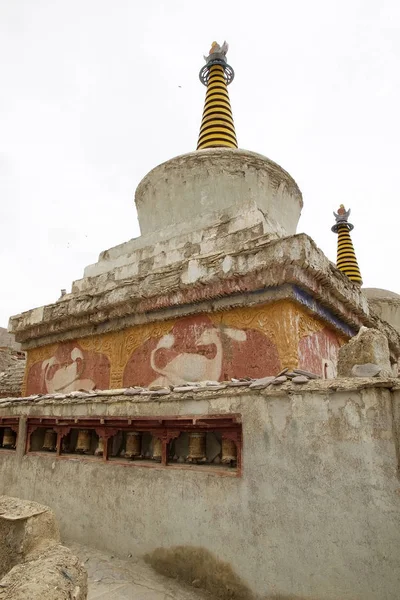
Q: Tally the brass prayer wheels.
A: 8